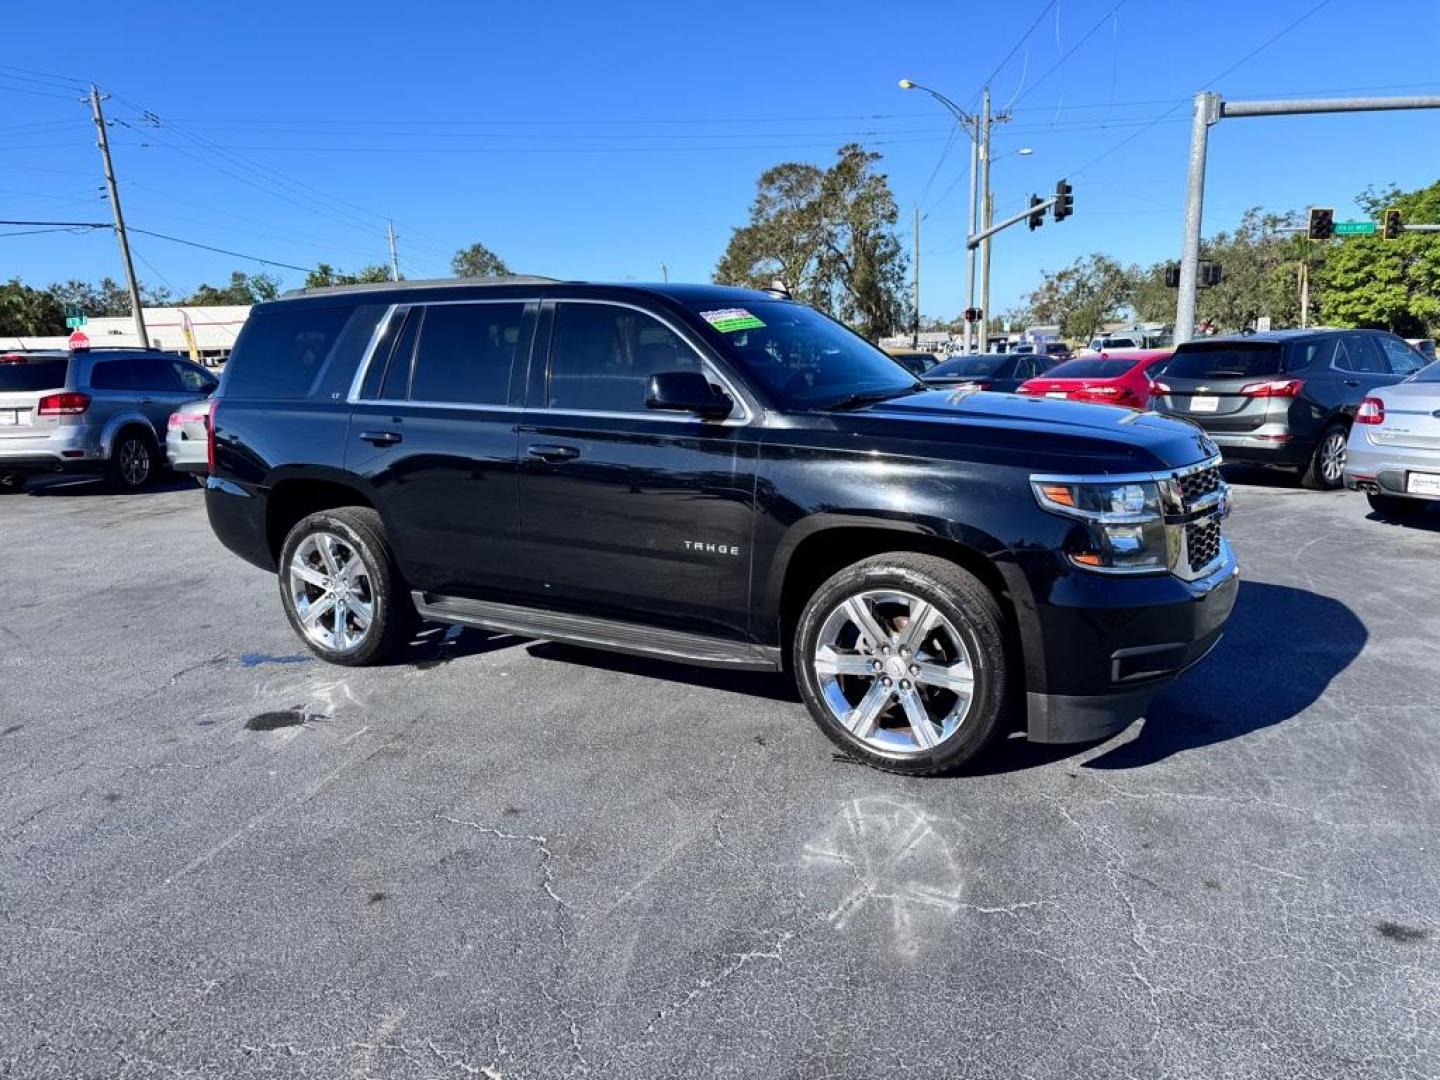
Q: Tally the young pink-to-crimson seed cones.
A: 0